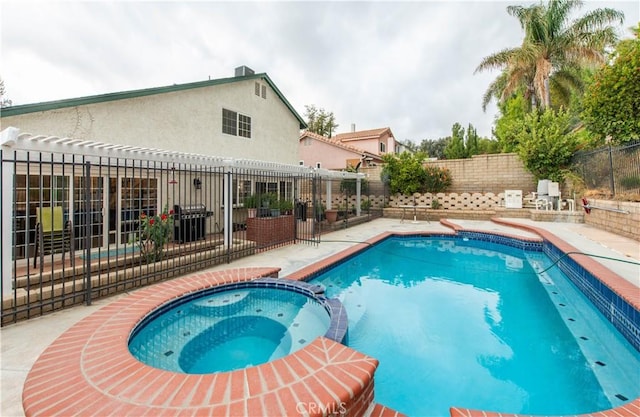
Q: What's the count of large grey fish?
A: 0